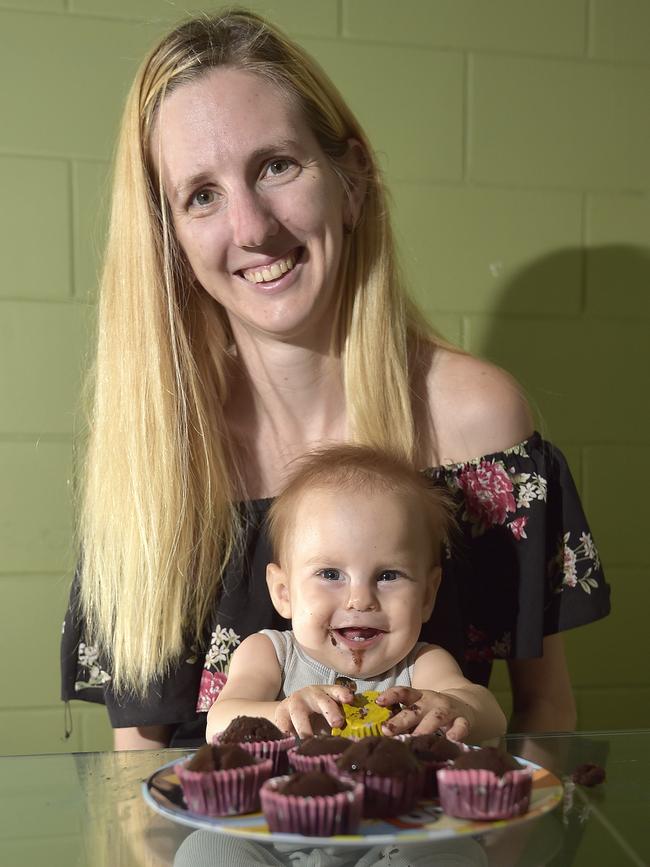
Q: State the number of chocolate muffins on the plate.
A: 7